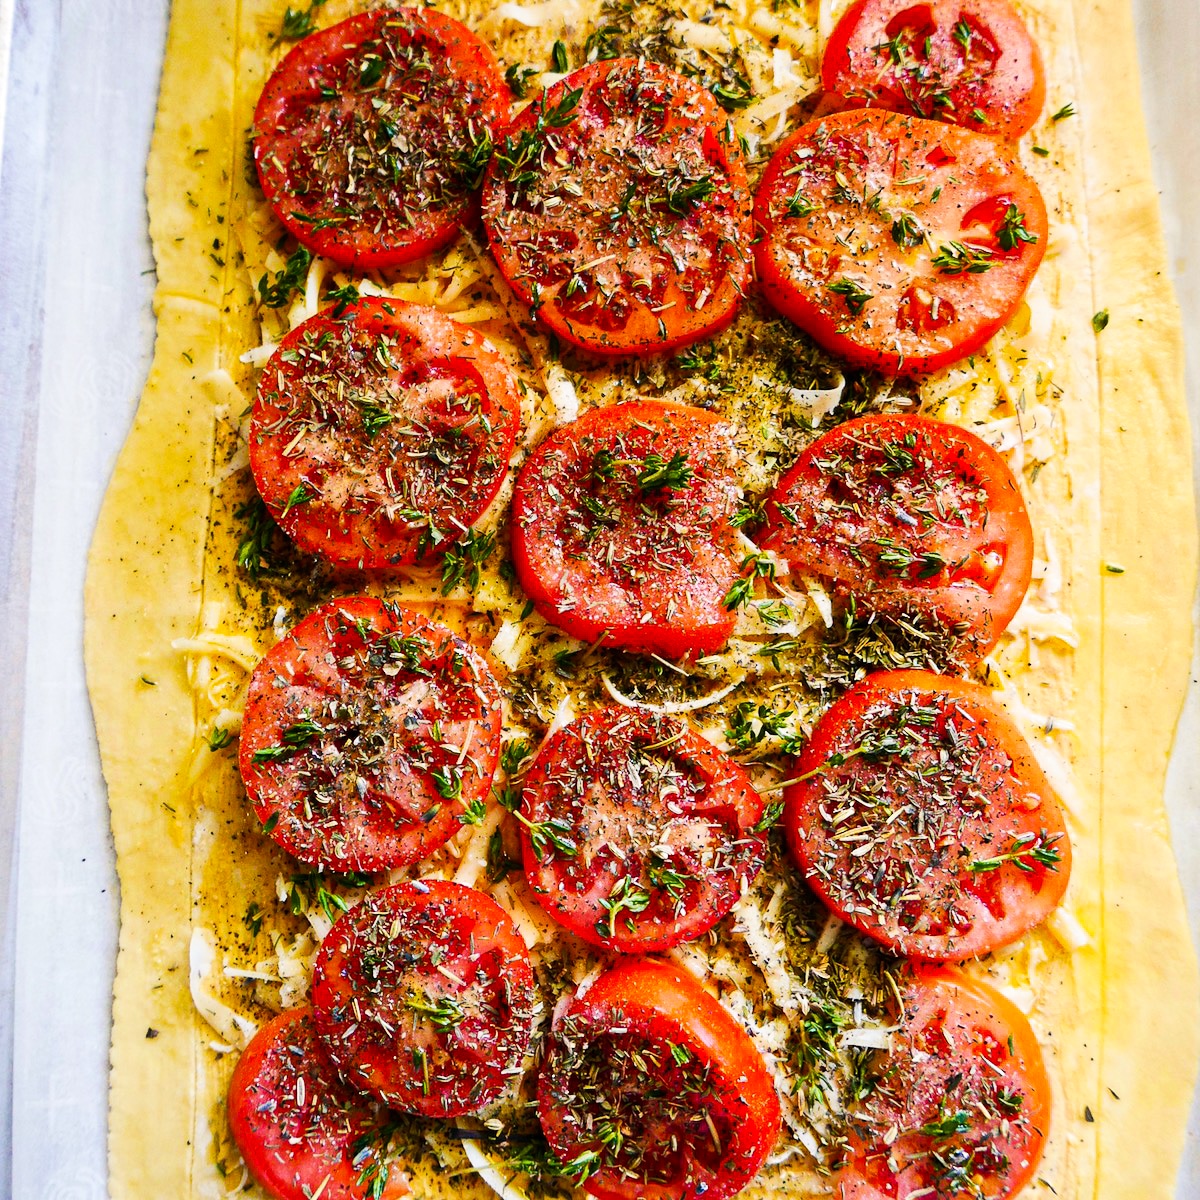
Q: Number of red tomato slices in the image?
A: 14